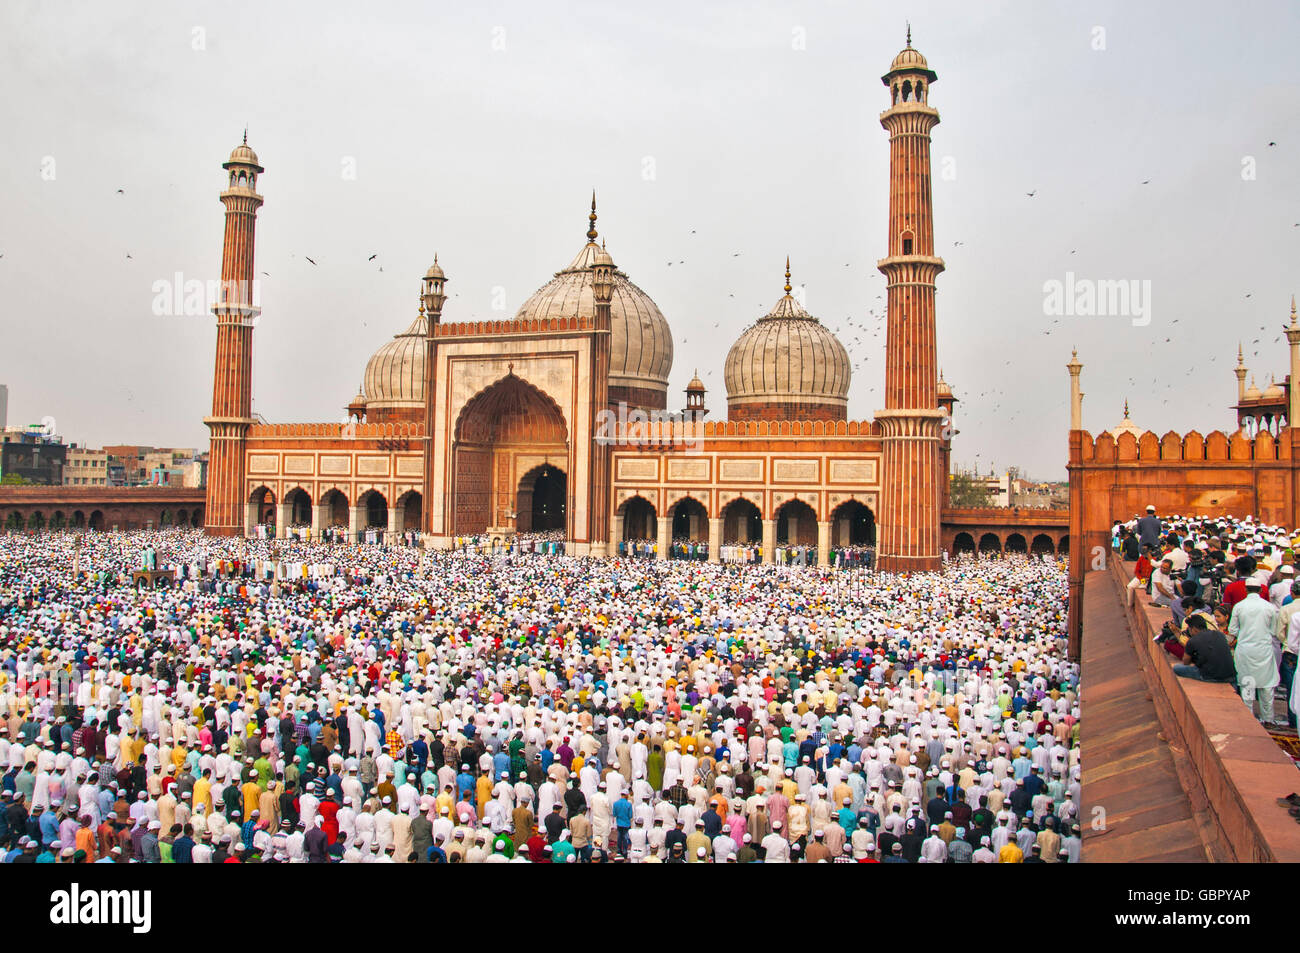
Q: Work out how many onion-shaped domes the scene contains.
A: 3